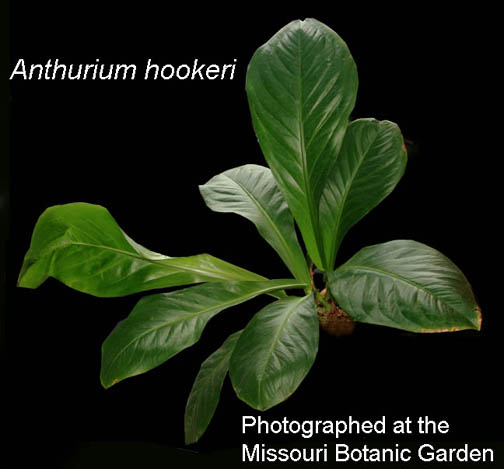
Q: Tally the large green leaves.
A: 8